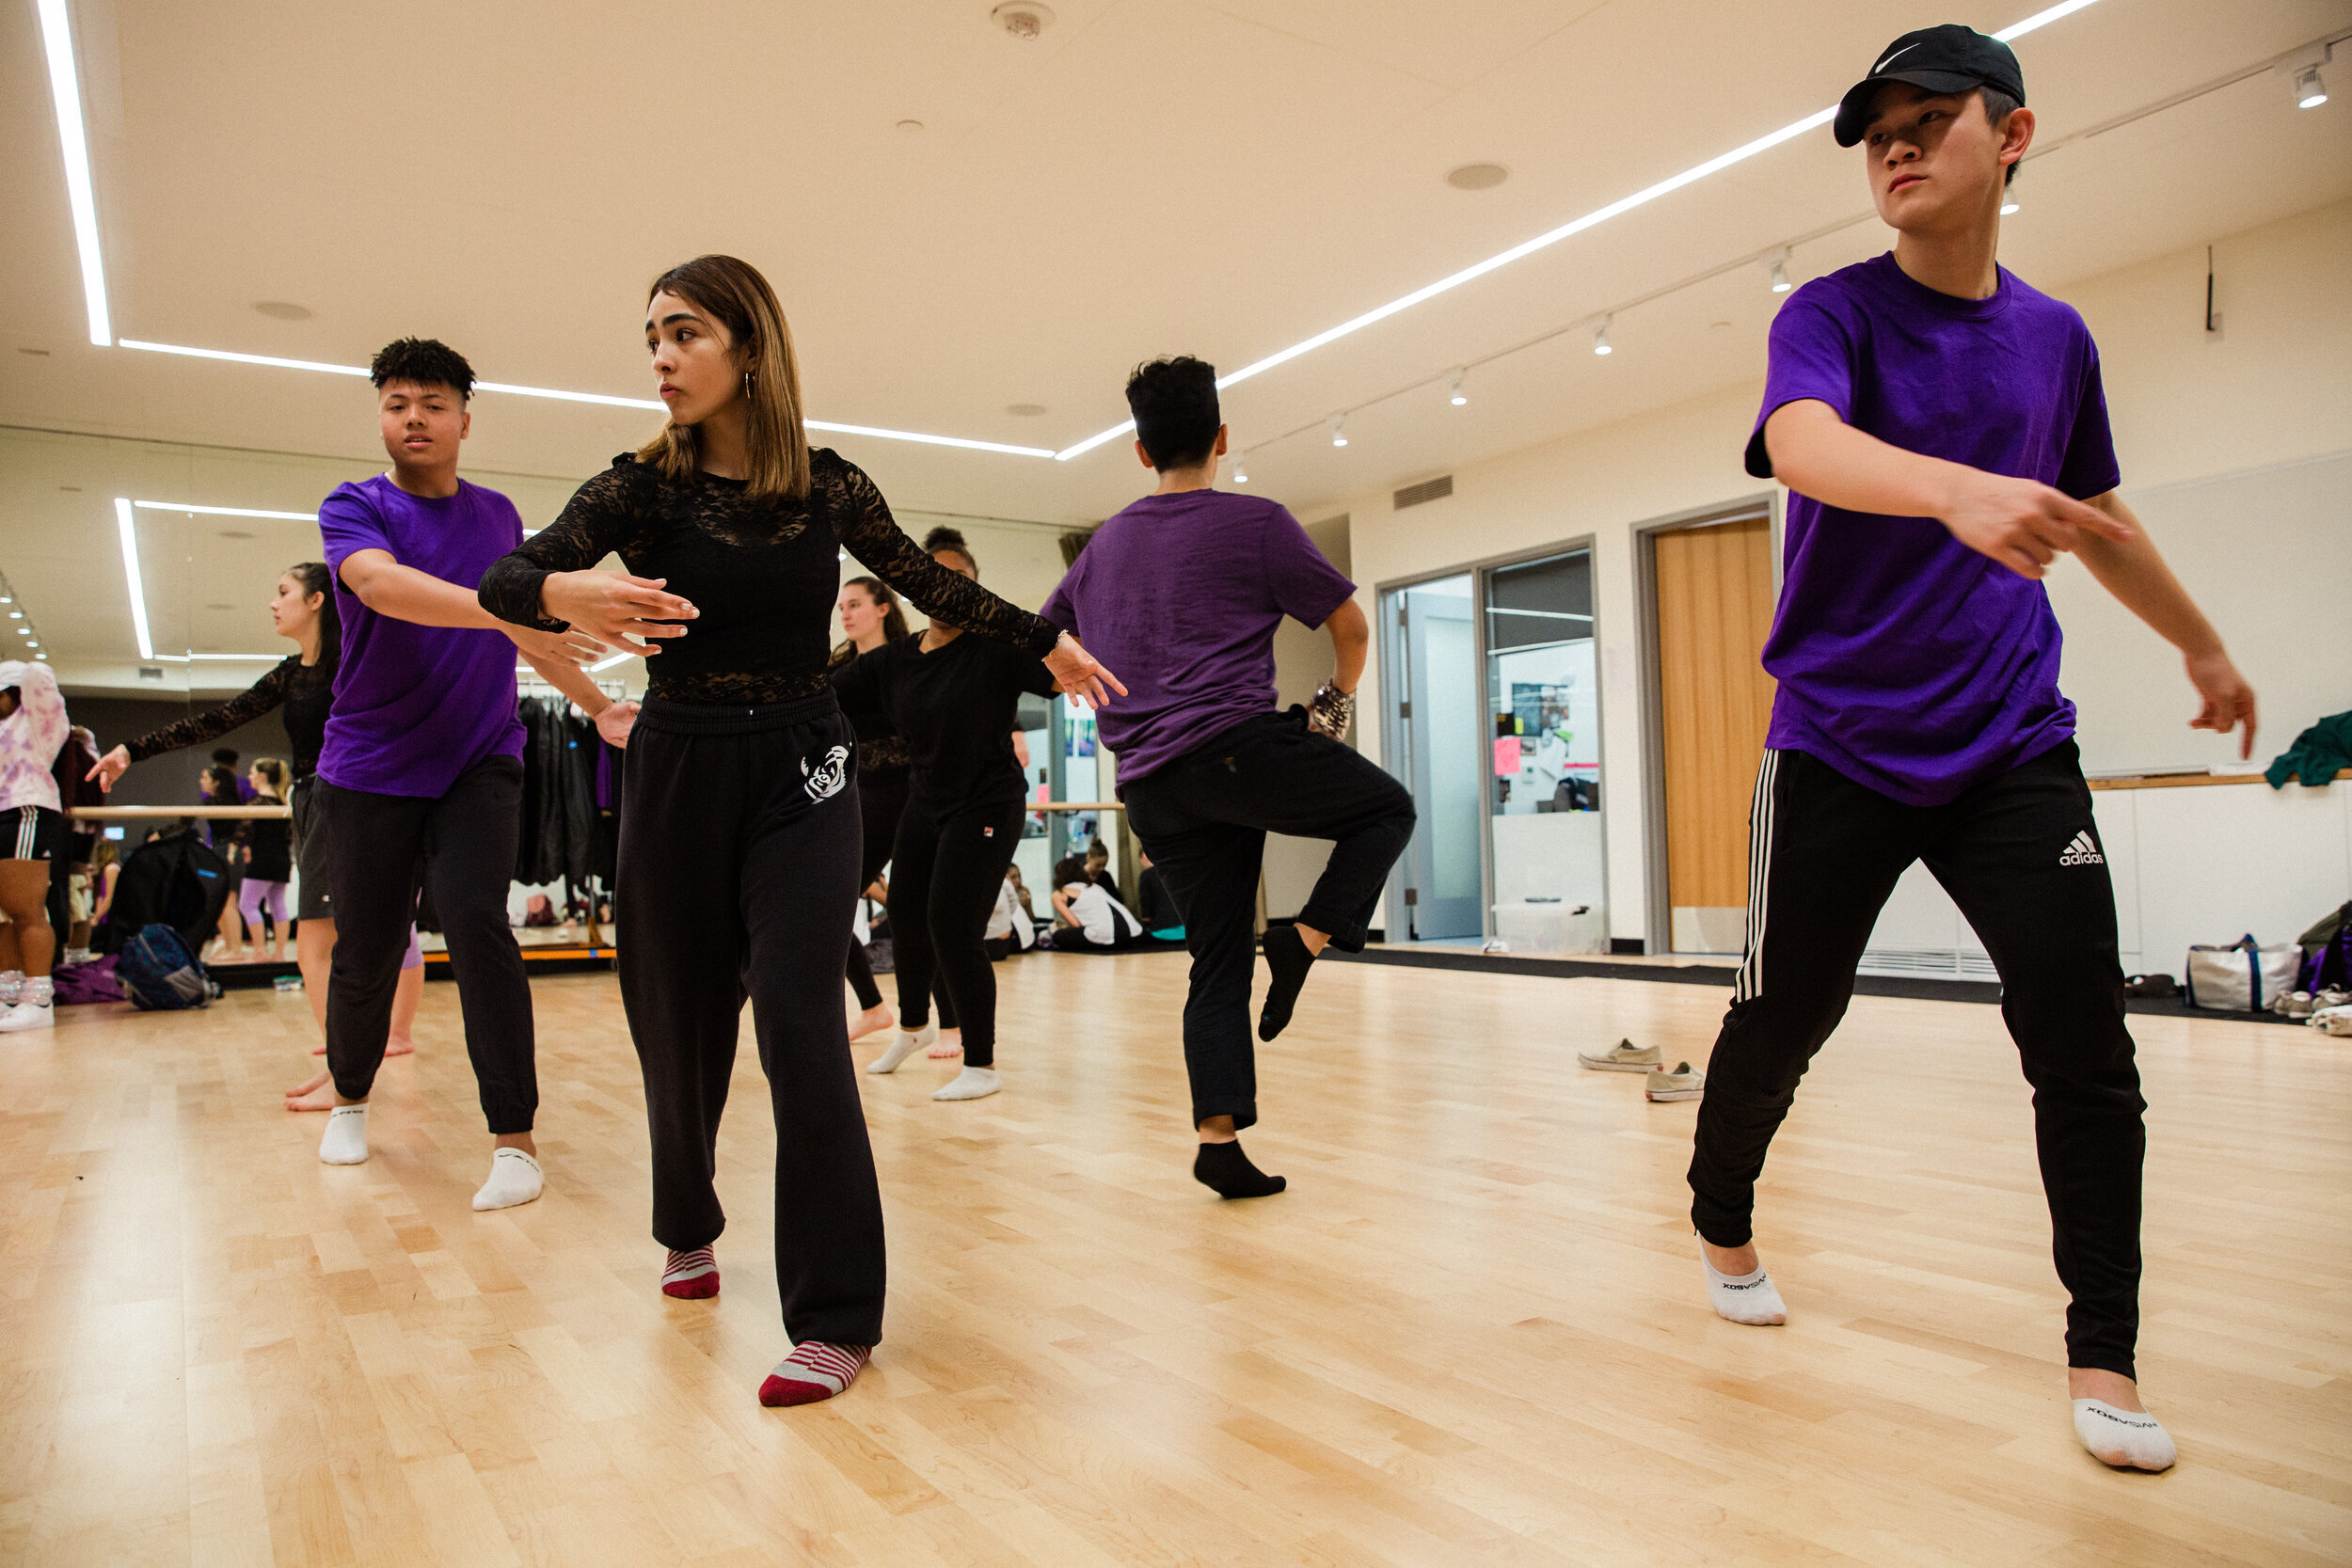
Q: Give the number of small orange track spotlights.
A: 0